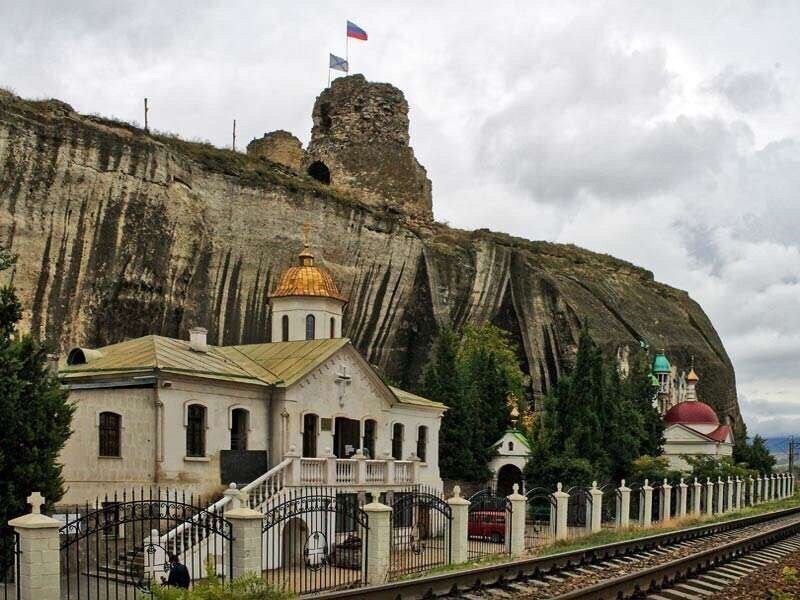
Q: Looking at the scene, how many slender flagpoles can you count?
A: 2